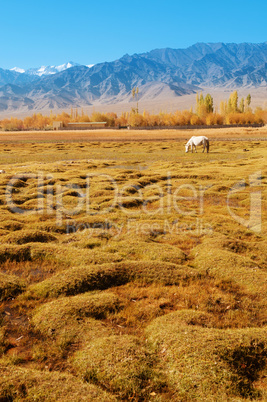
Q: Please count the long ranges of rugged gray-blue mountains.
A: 1